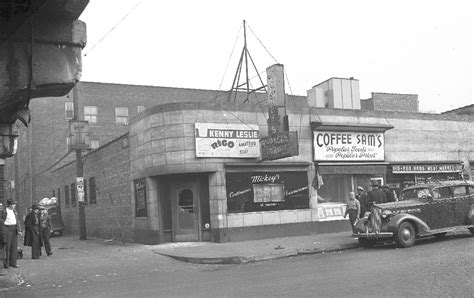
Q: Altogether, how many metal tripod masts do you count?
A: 1